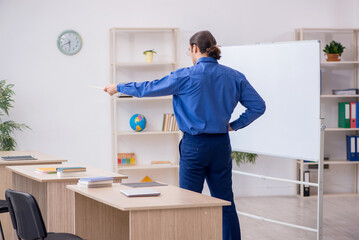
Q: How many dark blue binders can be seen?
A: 2